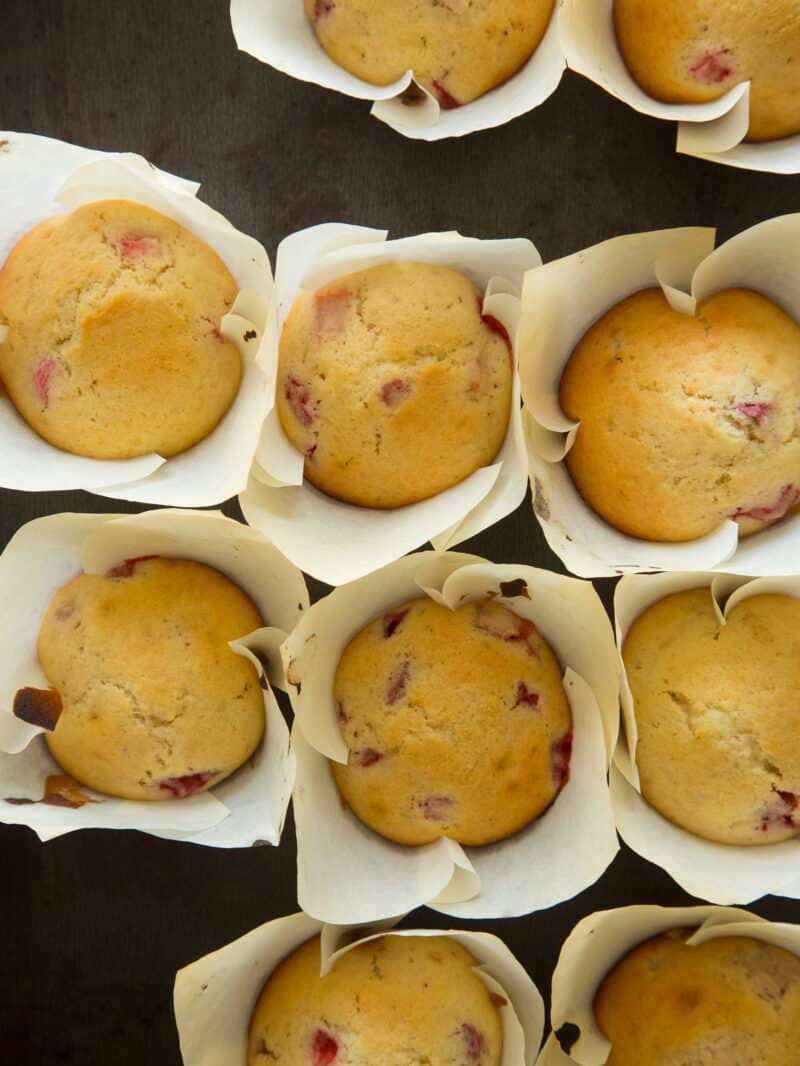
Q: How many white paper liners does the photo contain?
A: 10